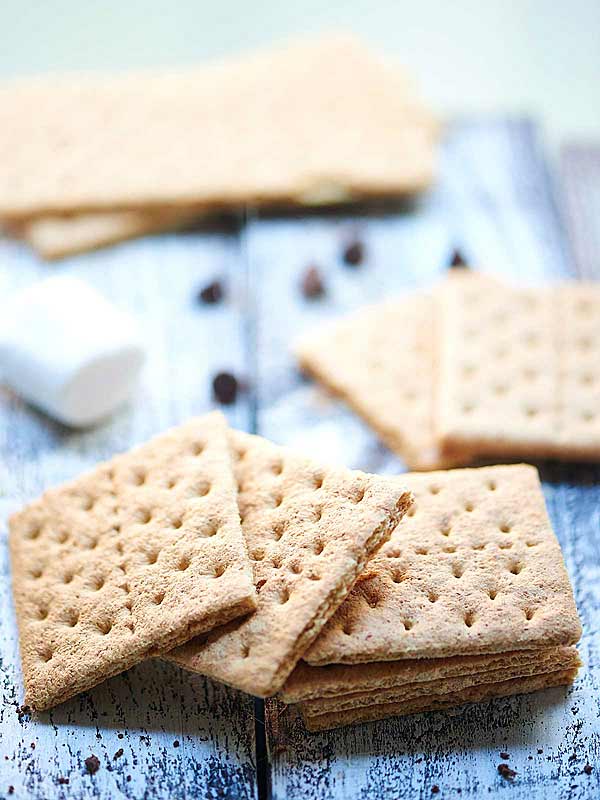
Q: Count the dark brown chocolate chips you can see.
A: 5